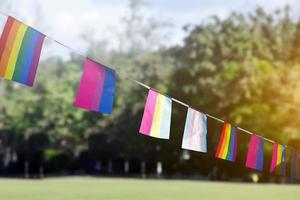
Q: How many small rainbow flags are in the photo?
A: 2